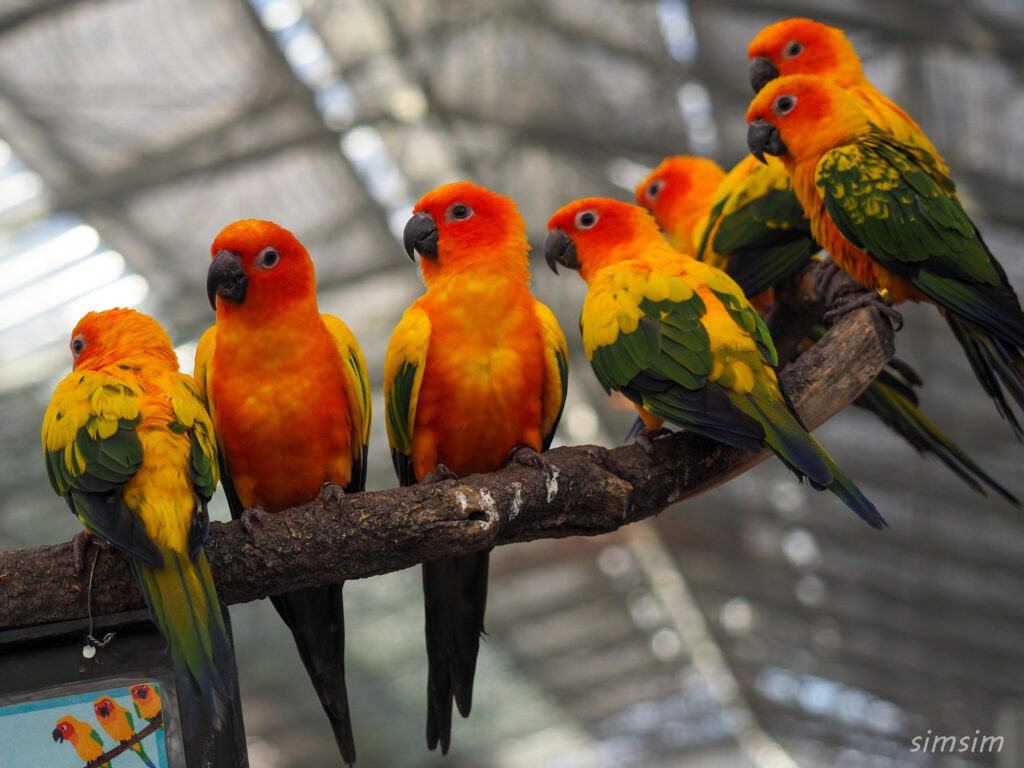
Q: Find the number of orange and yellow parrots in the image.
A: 7